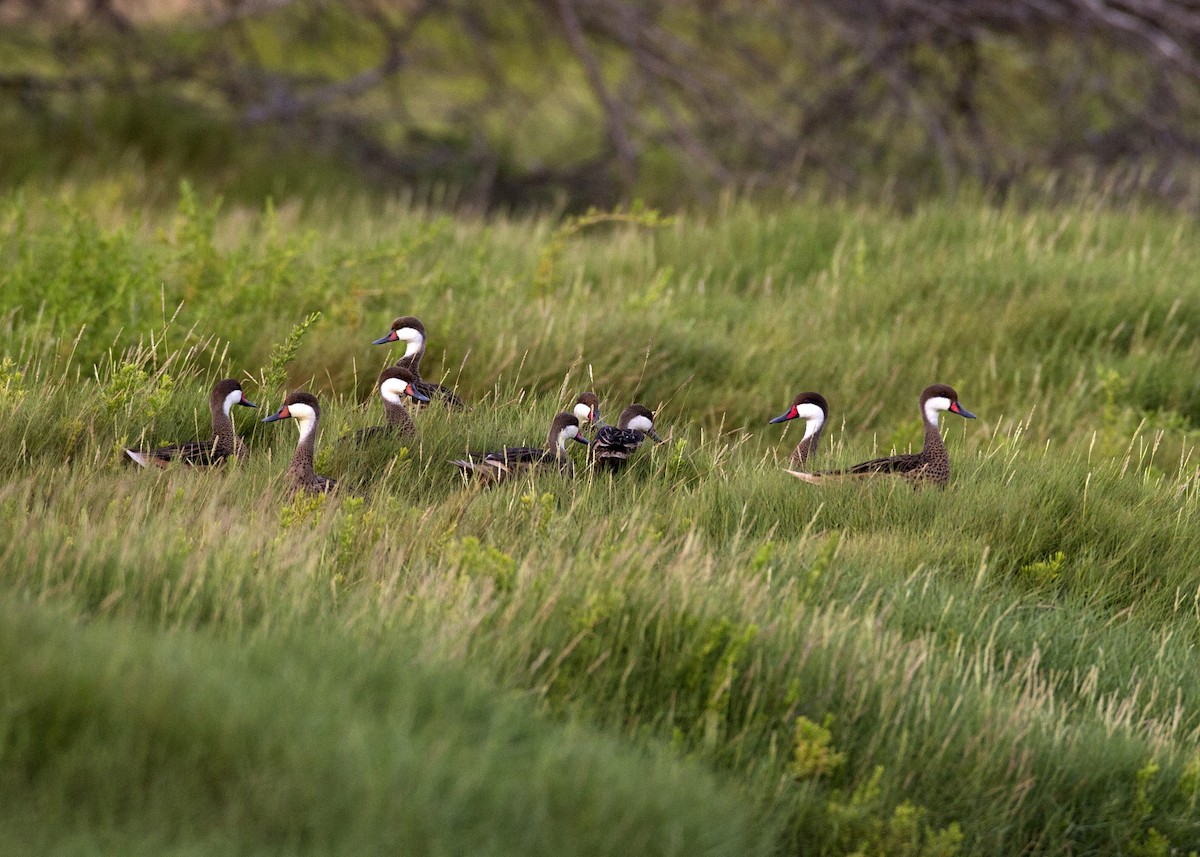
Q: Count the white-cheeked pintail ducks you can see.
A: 9